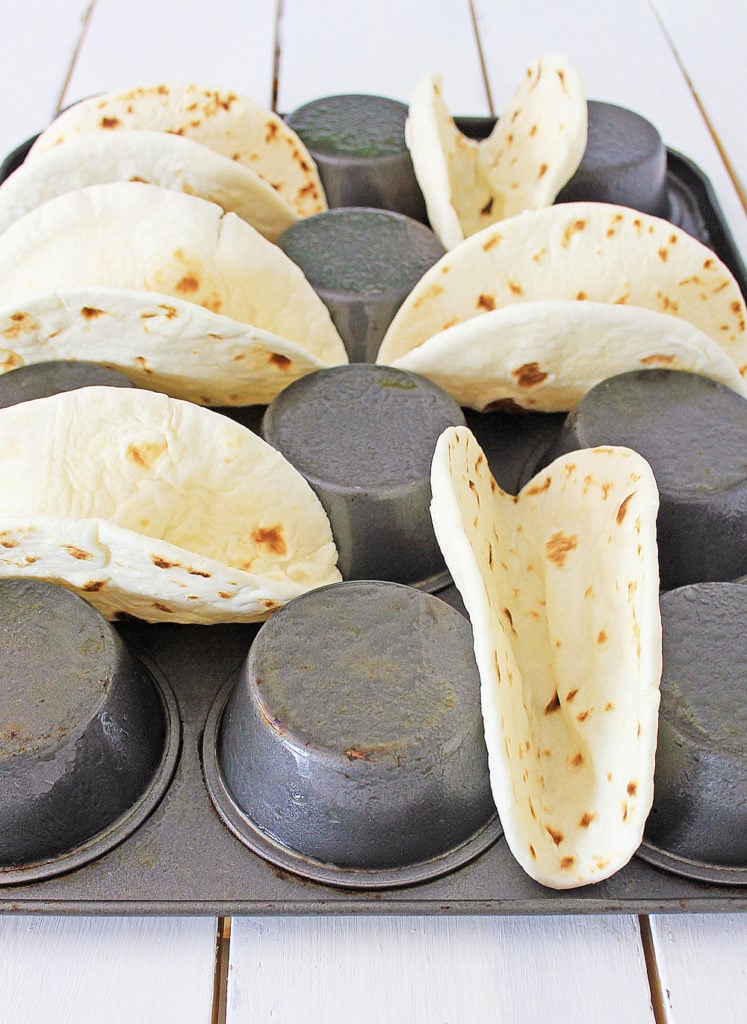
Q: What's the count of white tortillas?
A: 6